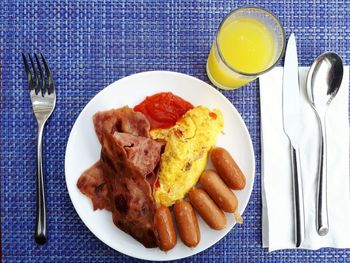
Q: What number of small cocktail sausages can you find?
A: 5